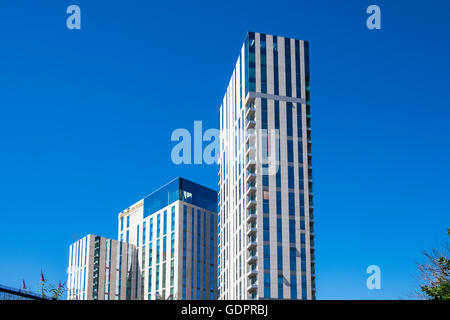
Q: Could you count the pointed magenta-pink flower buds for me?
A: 3